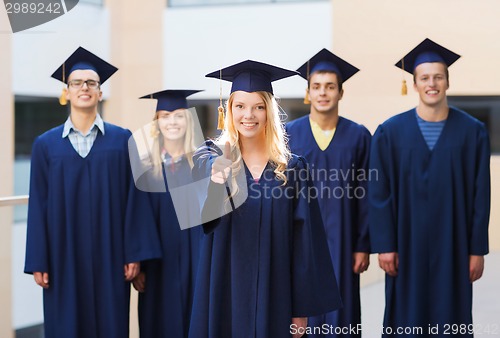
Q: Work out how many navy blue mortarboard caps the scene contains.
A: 5